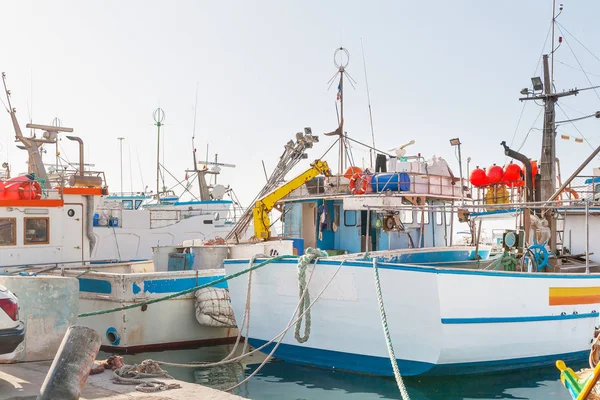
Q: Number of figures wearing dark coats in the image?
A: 0